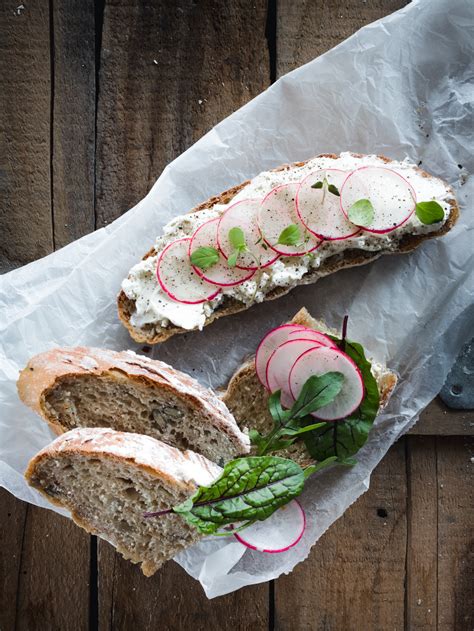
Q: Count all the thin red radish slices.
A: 11